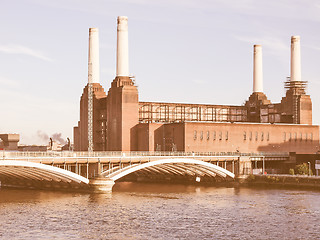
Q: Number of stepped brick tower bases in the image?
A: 4